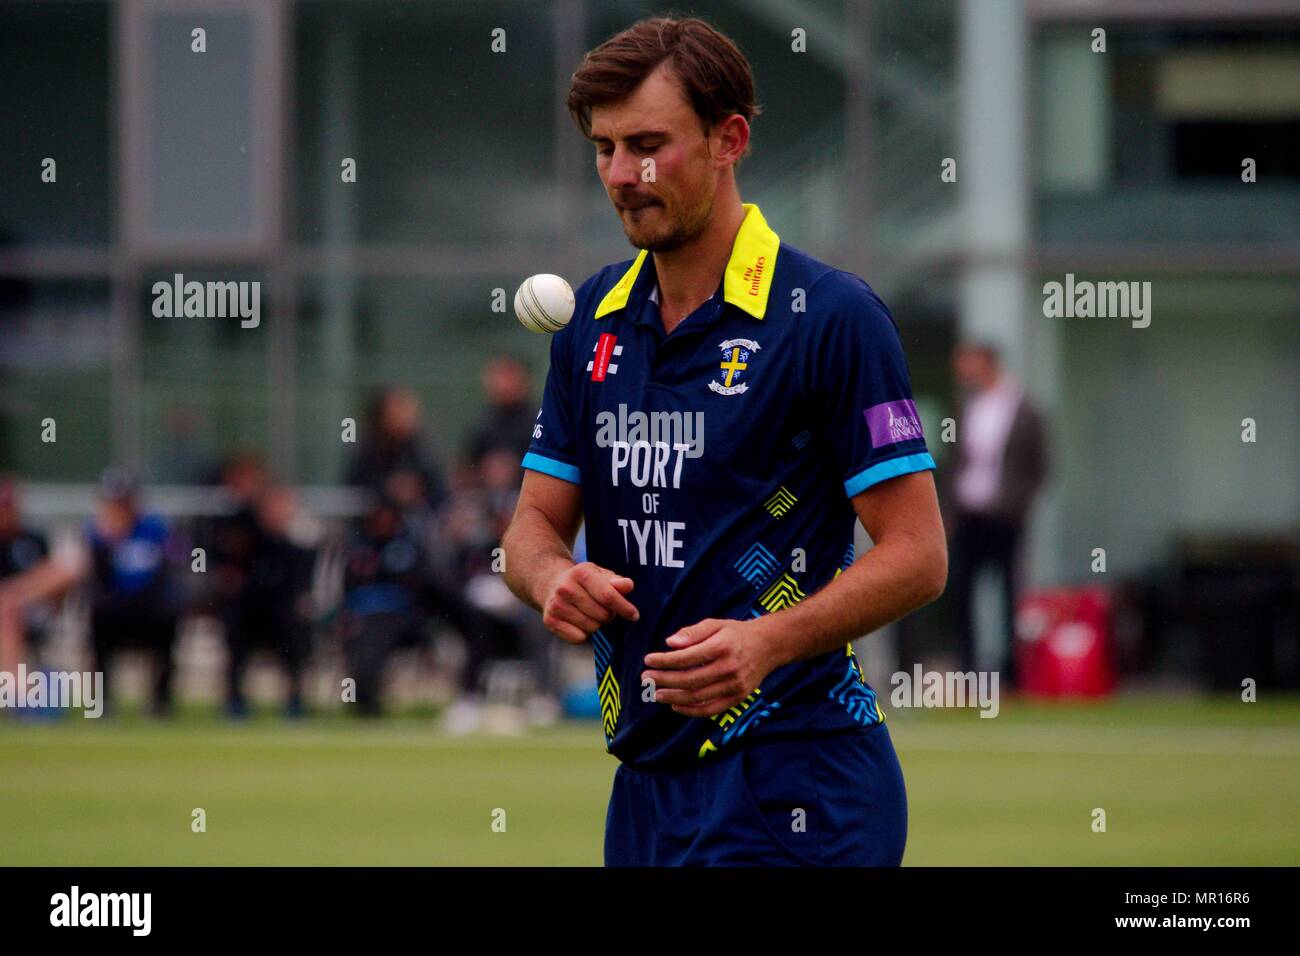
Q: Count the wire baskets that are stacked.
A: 0